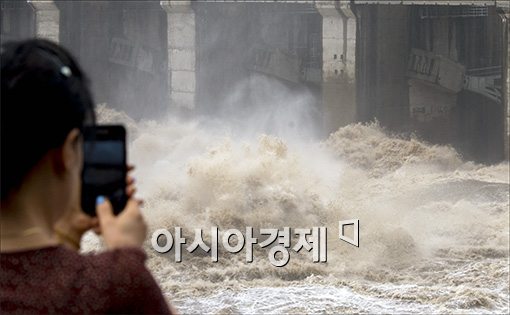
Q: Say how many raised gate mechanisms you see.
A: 3